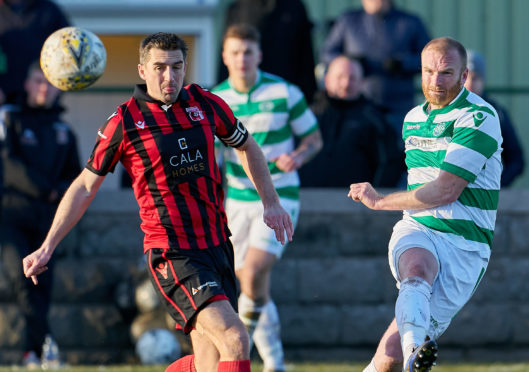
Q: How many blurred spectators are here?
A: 6